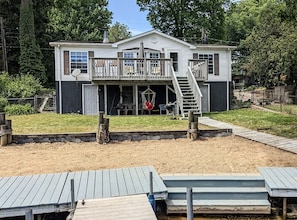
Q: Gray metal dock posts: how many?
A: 4